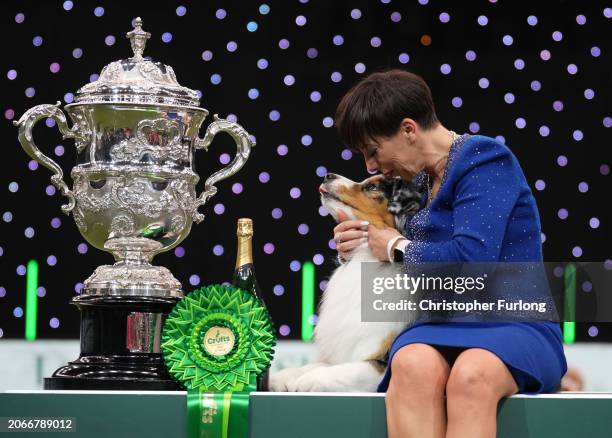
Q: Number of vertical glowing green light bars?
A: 3